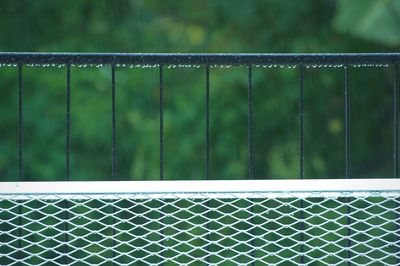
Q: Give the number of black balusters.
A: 9